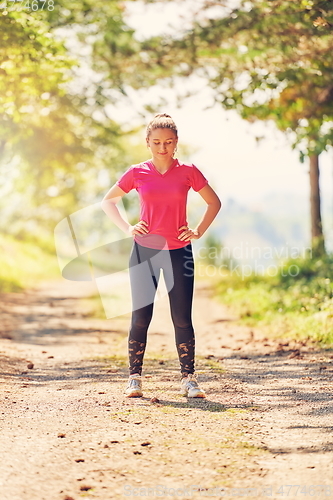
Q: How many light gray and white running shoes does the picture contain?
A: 2